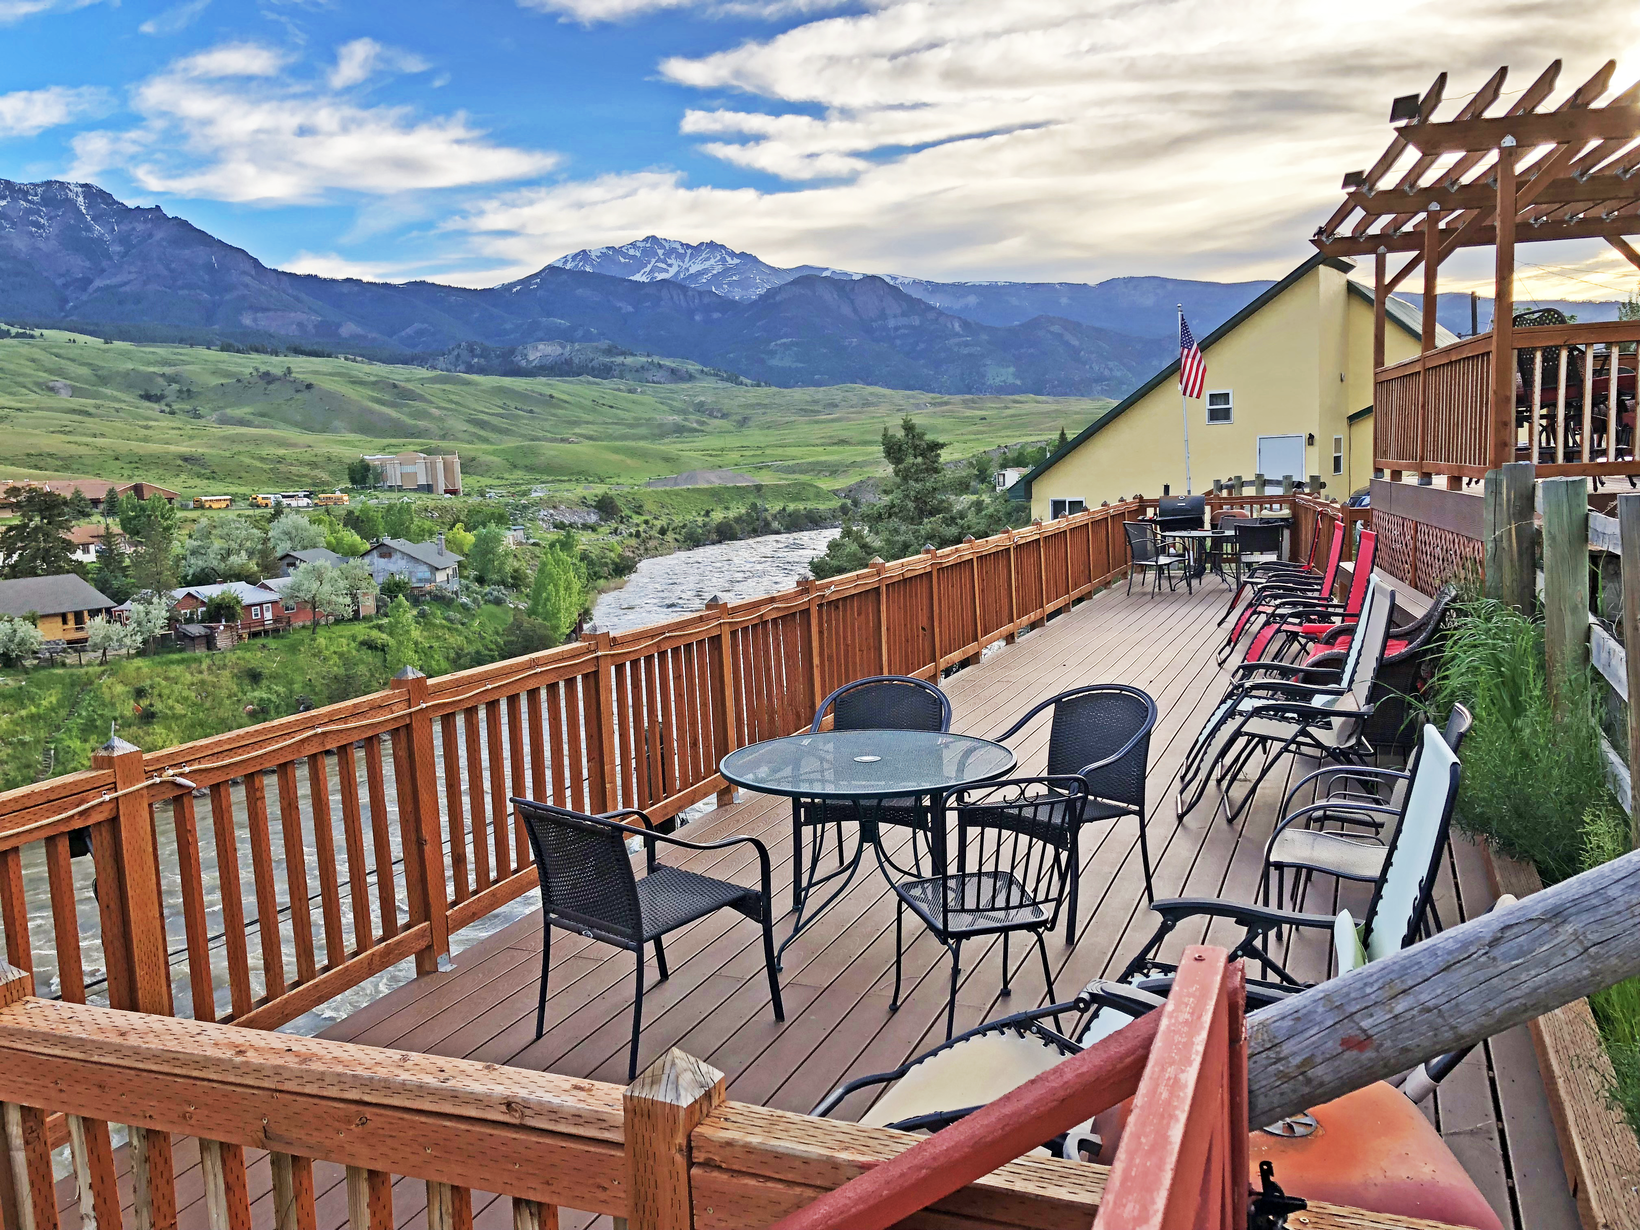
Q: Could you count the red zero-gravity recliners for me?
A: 4